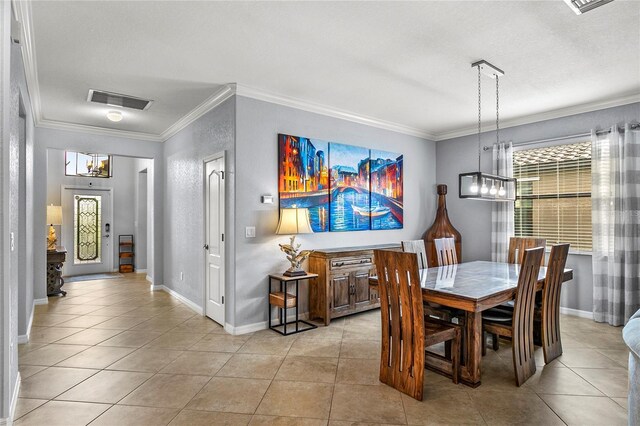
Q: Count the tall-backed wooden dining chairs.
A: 6